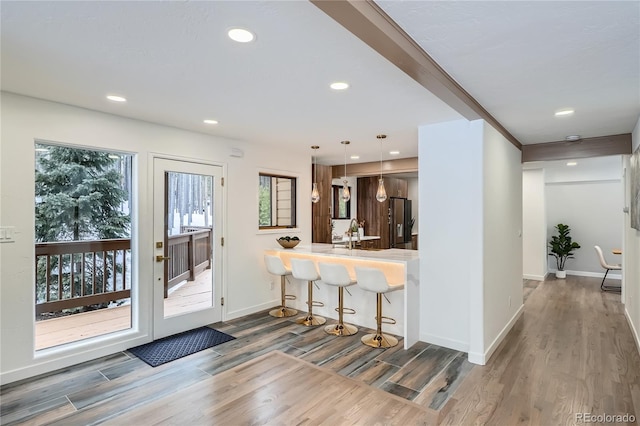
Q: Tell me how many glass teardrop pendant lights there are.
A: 3